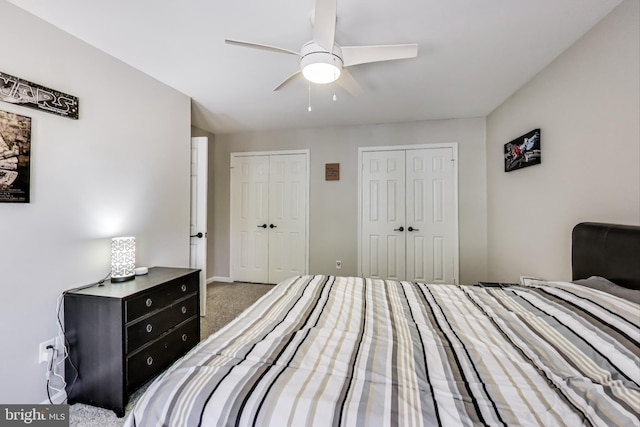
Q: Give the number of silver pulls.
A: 6